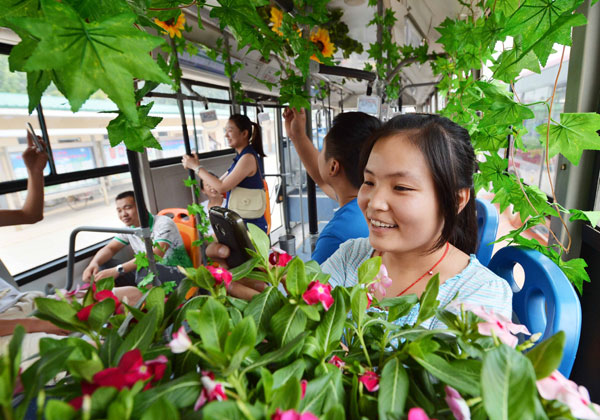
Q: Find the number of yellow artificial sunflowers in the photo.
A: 3